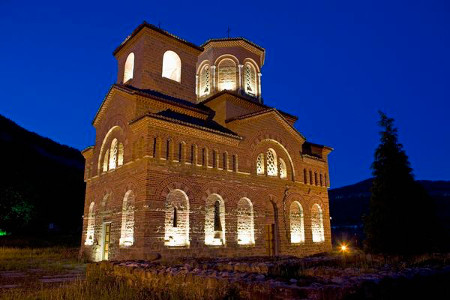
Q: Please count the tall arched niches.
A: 7